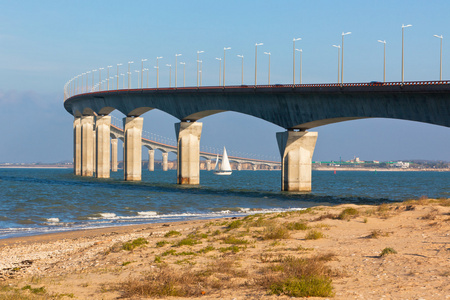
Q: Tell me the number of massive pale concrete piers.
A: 6